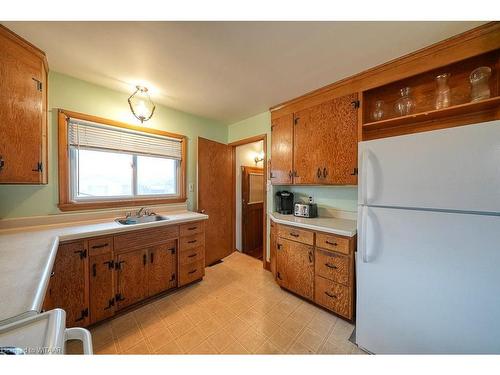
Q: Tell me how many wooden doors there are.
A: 2